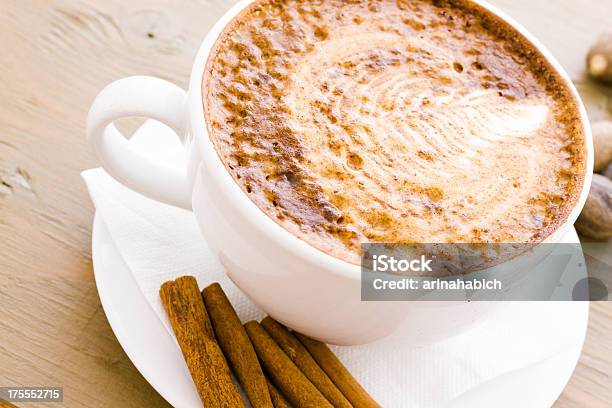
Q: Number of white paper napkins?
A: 1